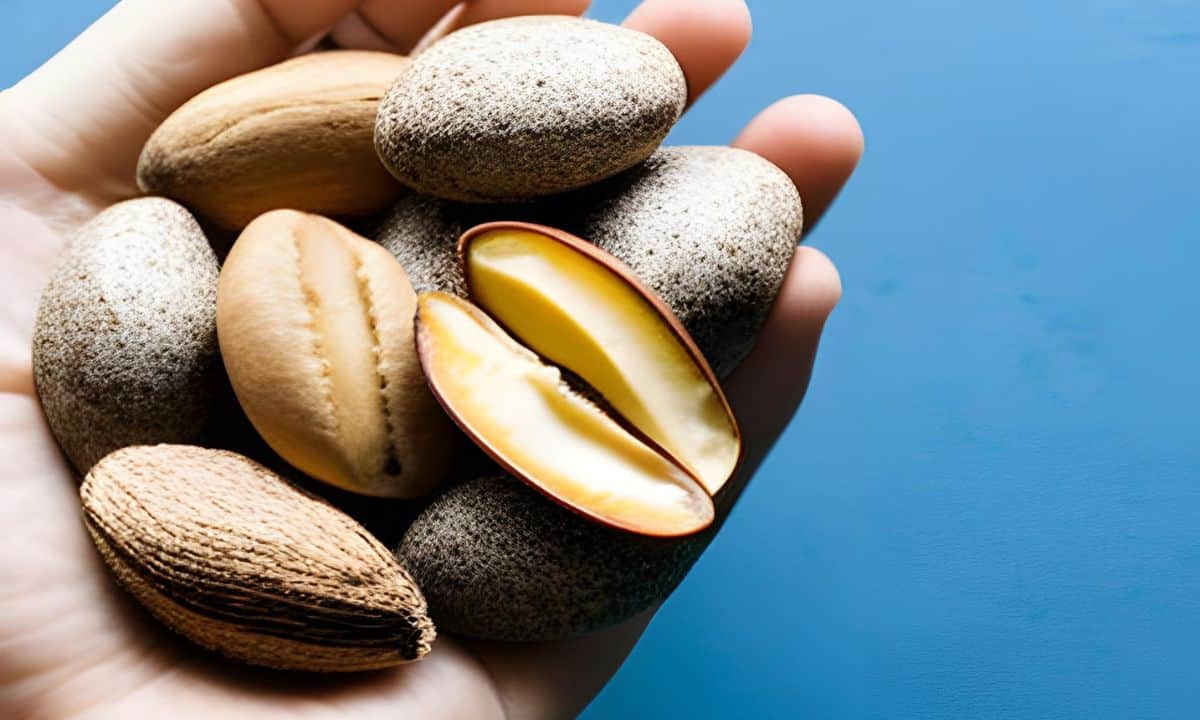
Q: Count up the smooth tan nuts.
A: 2